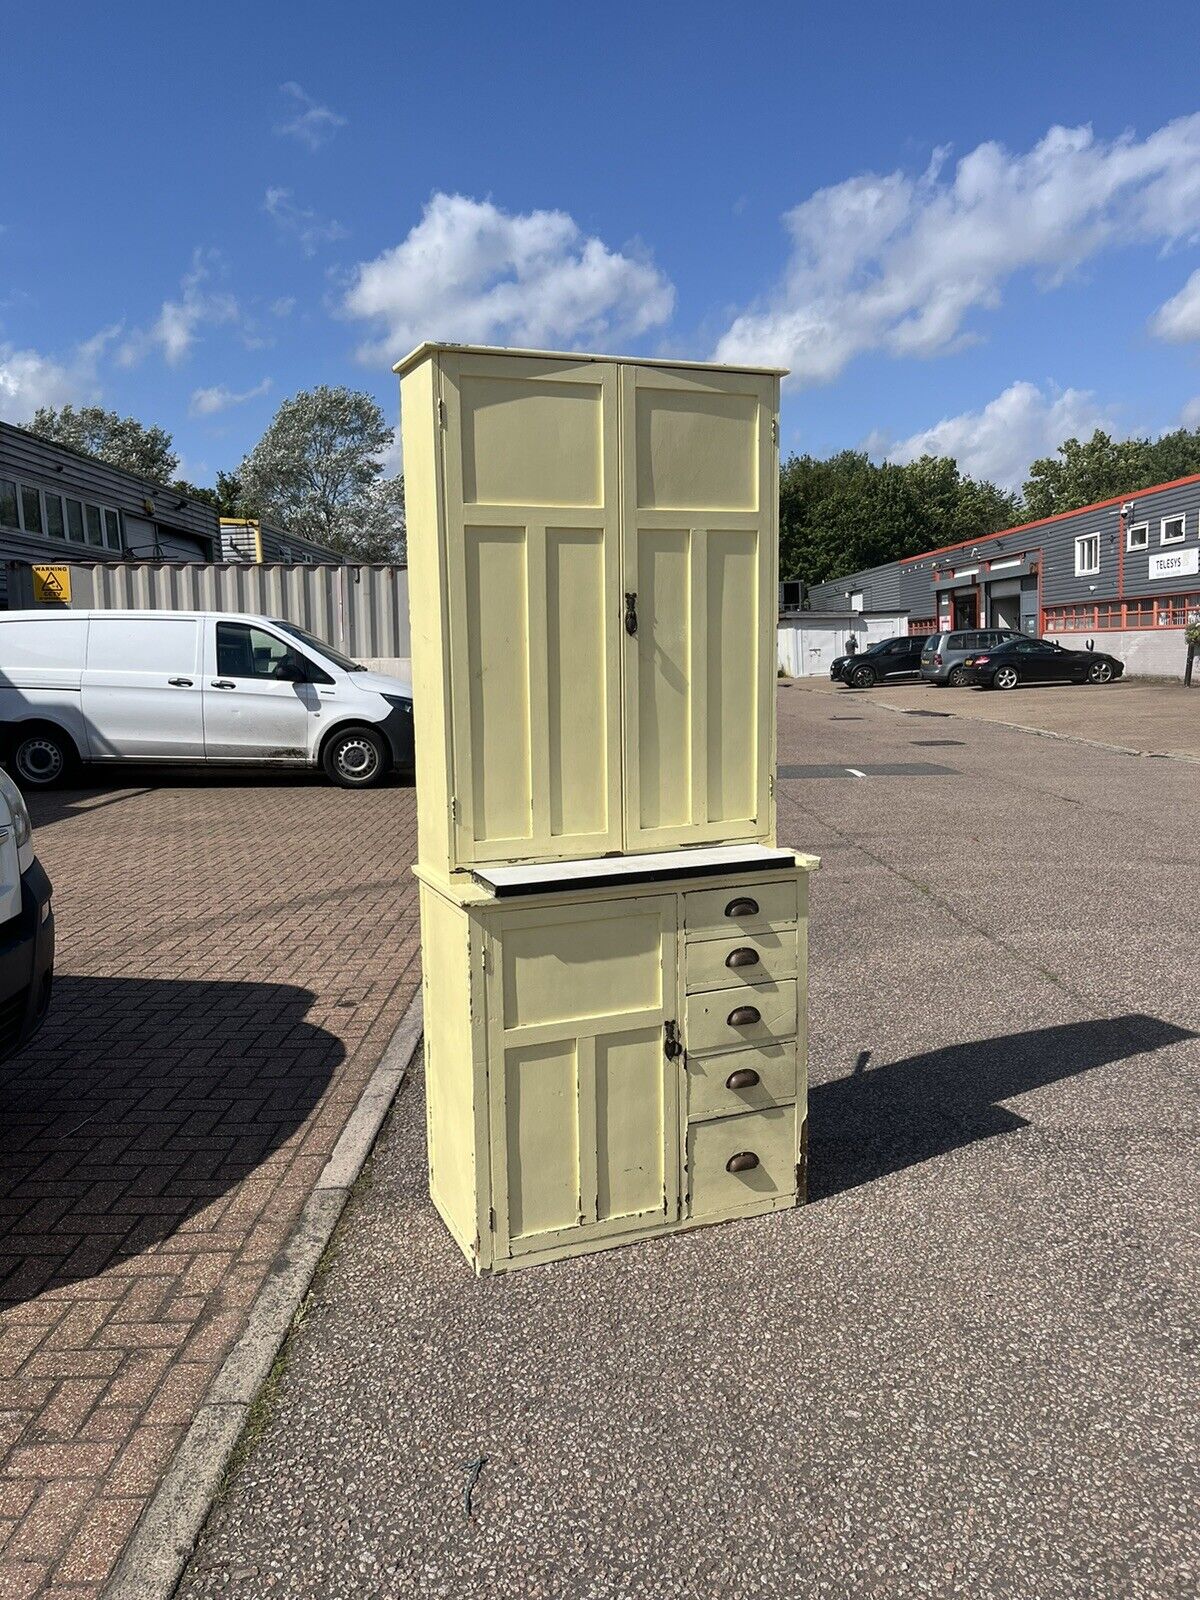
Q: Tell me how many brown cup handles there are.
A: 5